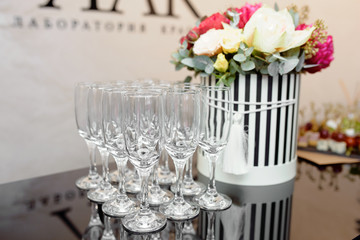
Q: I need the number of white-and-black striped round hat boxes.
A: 1